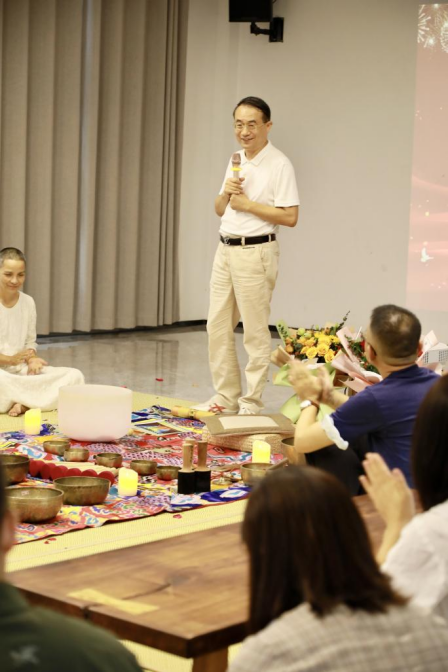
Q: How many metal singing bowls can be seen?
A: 10